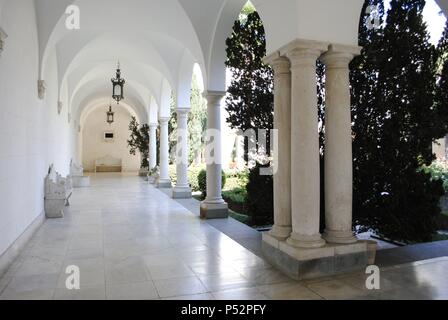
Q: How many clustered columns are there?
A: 3